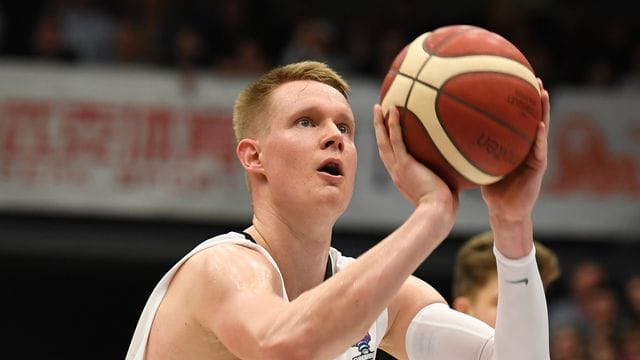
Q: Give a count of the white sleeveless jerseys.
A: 1